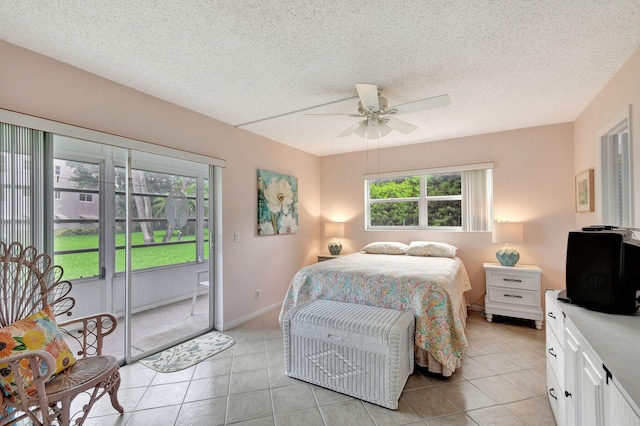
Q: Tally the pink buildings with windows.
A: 1